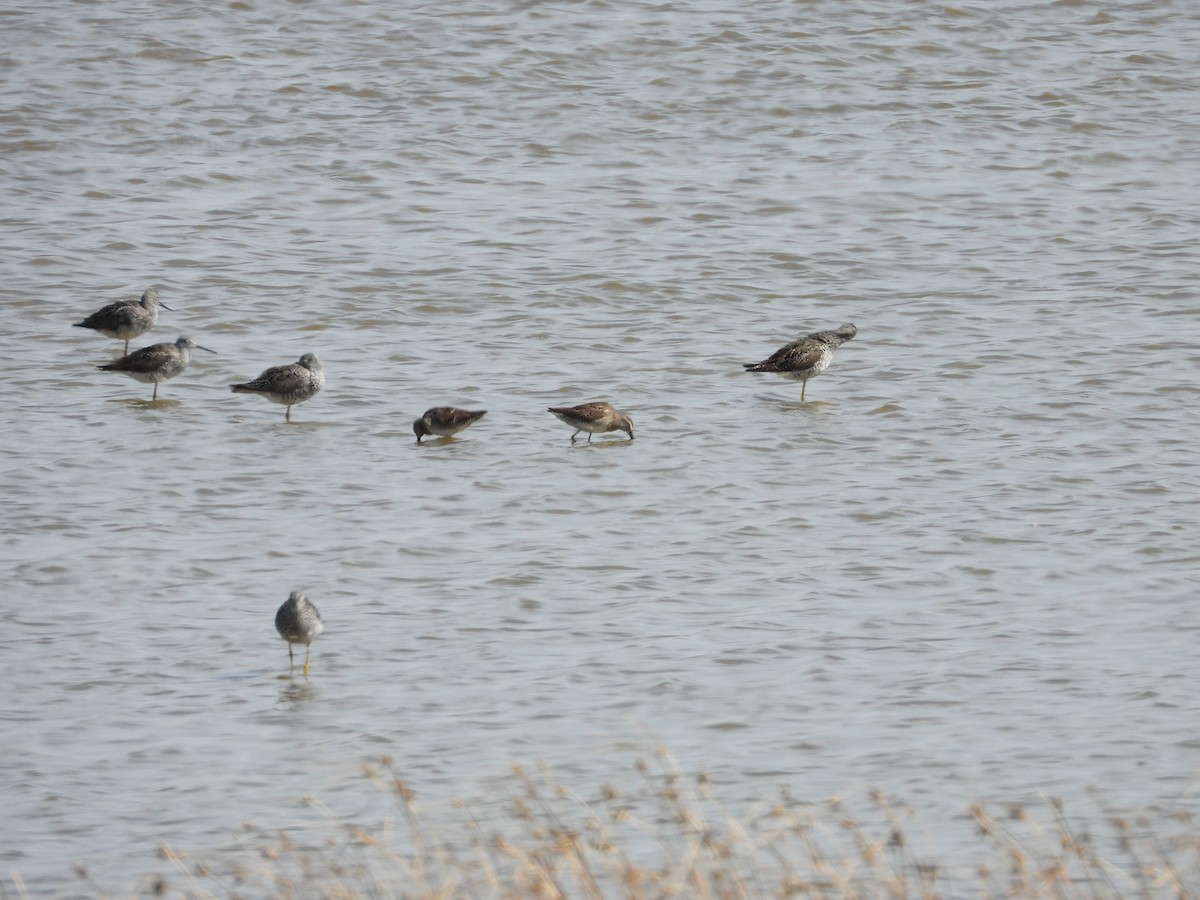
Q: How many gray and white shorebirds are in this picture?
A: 5